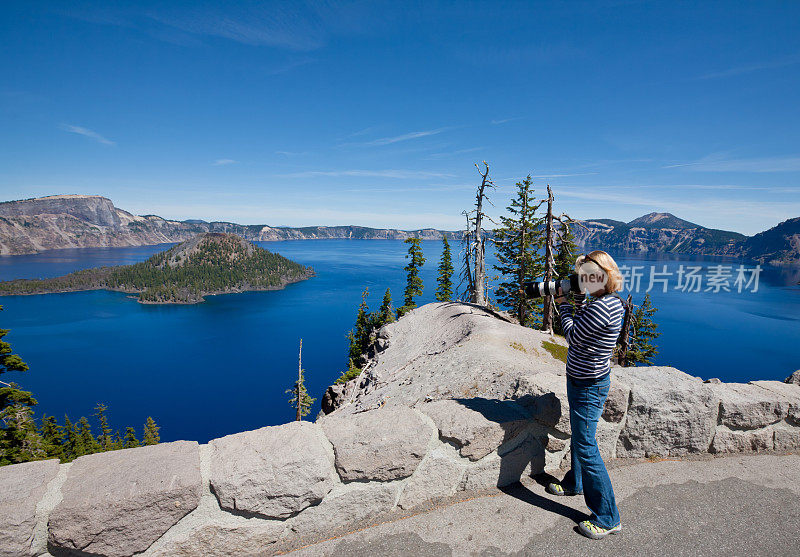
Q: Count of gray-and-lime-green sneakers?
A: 2